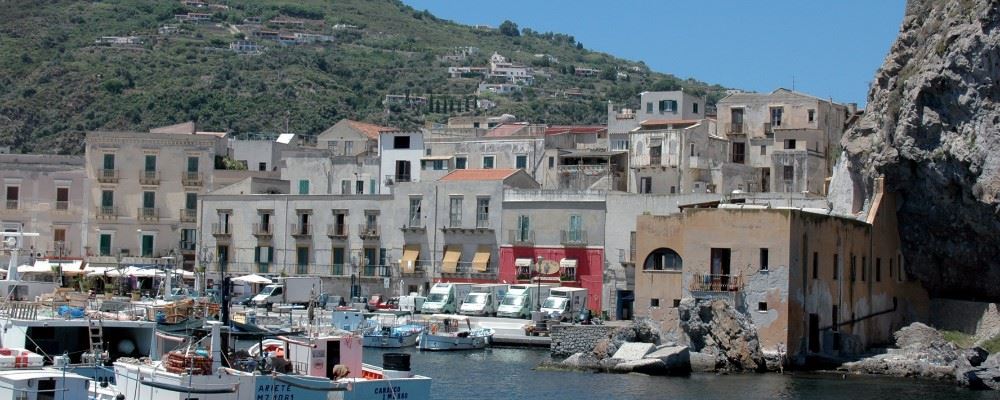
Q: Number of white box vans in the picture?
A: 5